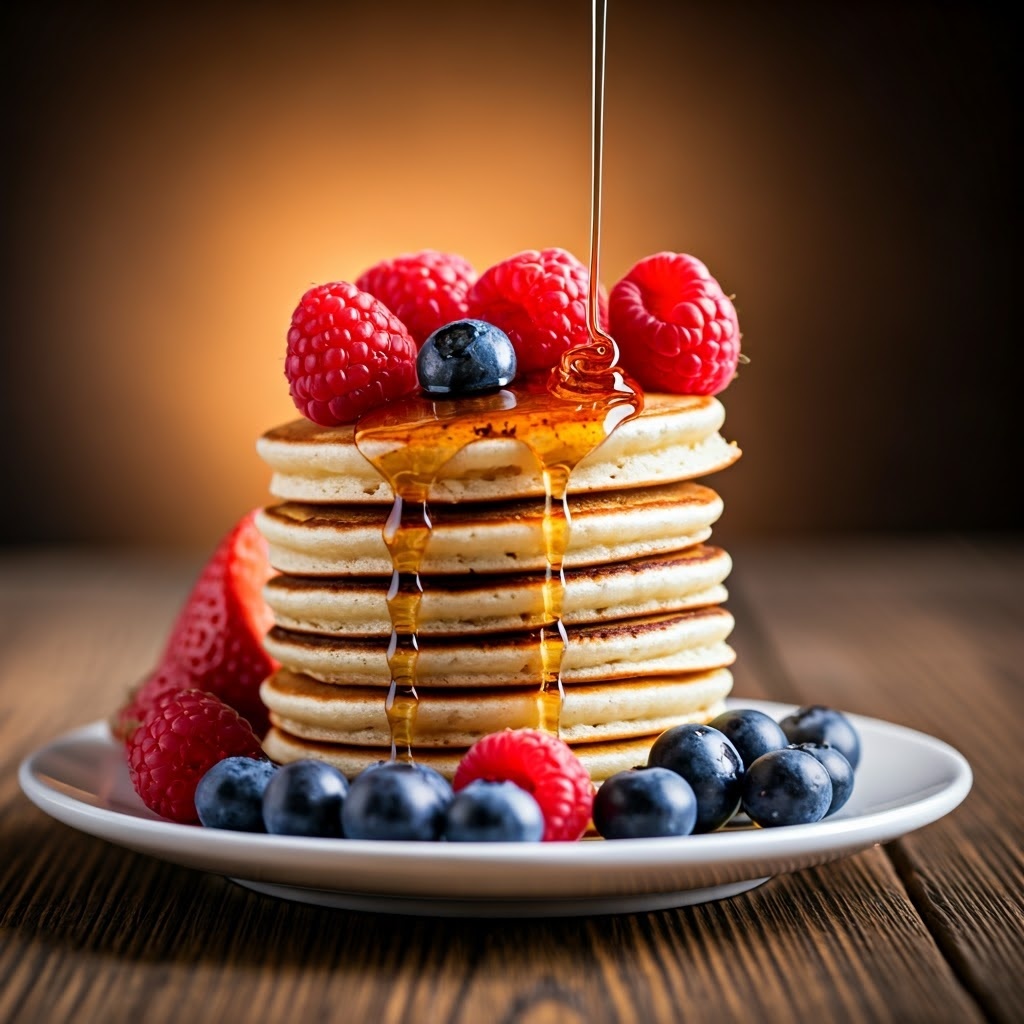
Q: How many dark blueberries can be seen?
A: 11